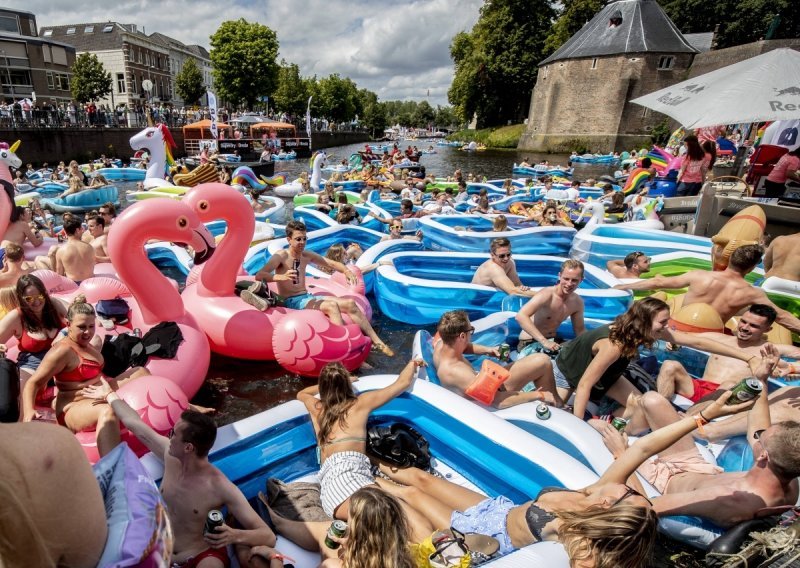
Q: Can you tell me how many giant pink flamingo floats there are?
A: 2